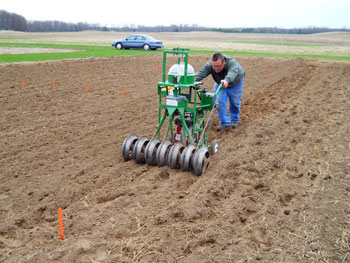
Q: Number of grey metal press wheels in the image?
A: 7